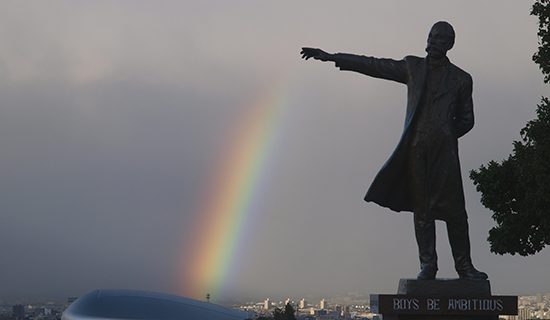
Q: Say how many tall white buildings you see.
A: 4